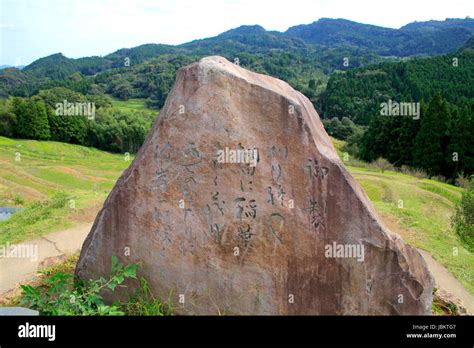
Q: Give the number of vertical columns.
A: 6